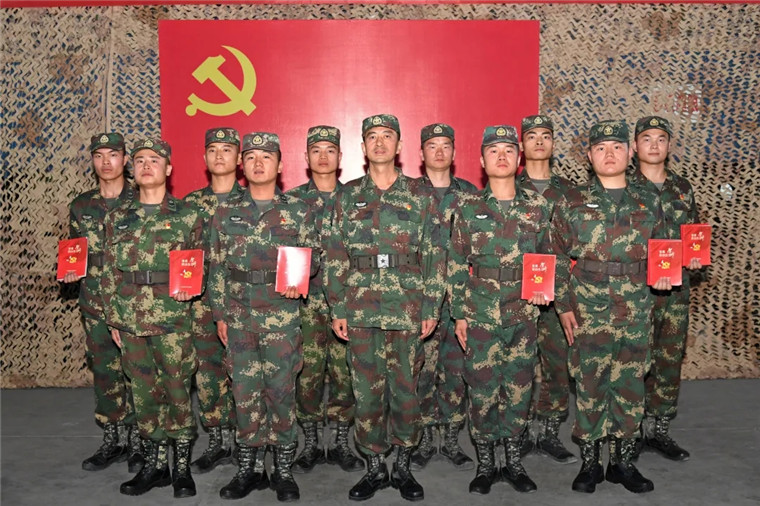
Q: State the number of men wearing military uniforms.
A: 11